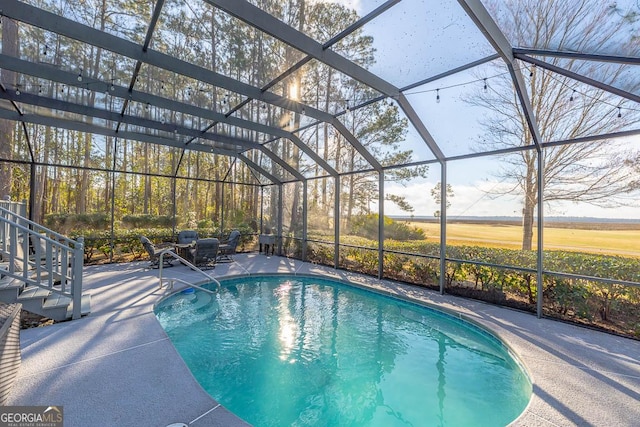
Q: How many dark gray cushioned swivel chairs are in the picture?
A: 4